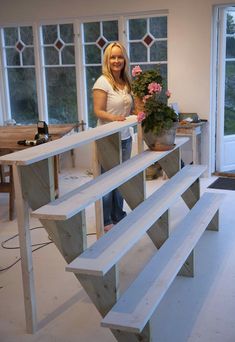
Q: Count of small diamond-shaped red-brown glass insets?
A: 4